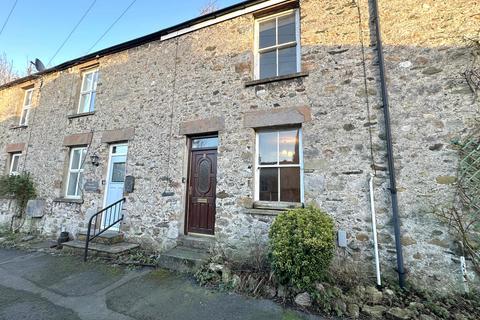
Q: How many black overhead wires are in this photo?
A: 3